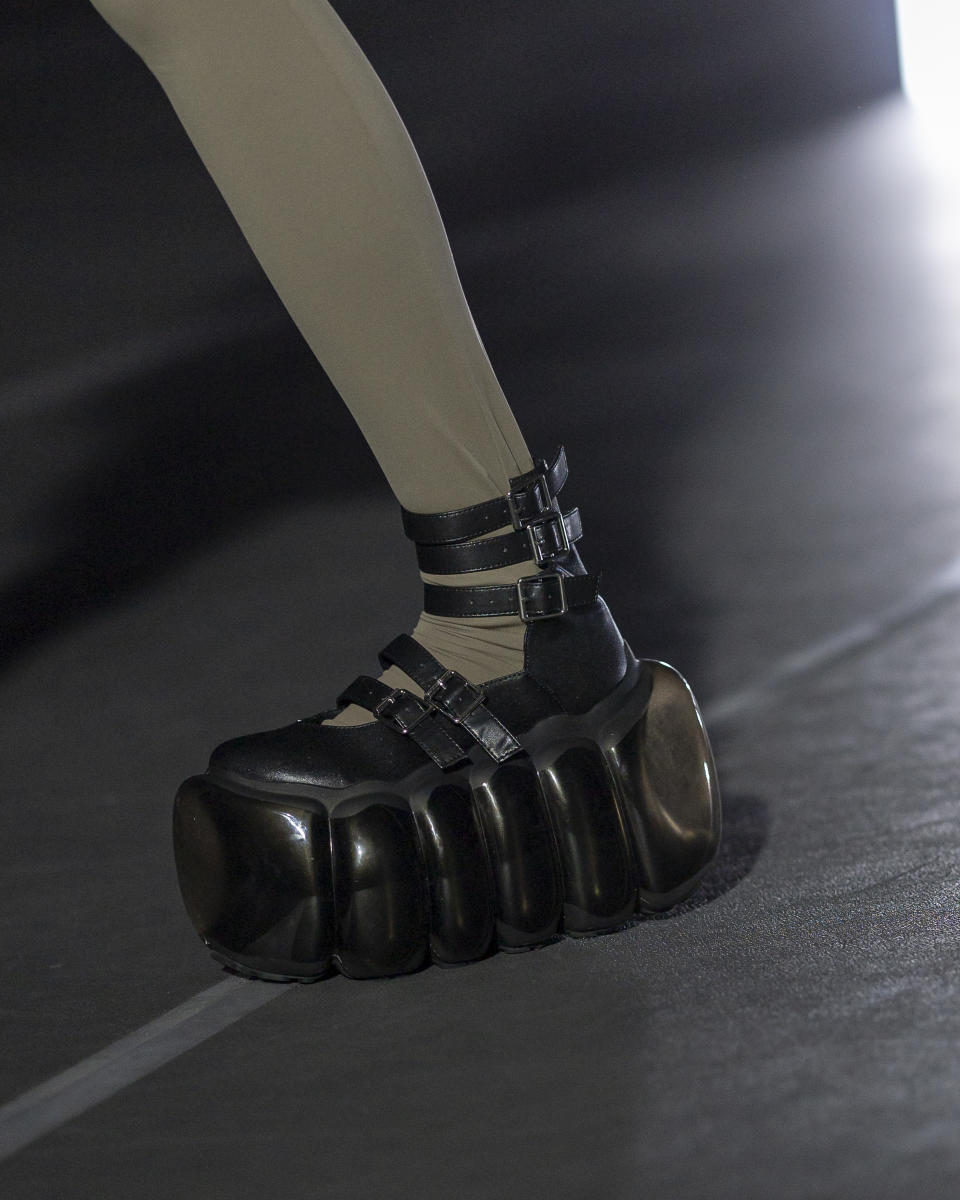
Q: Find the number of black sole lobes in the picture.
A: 6